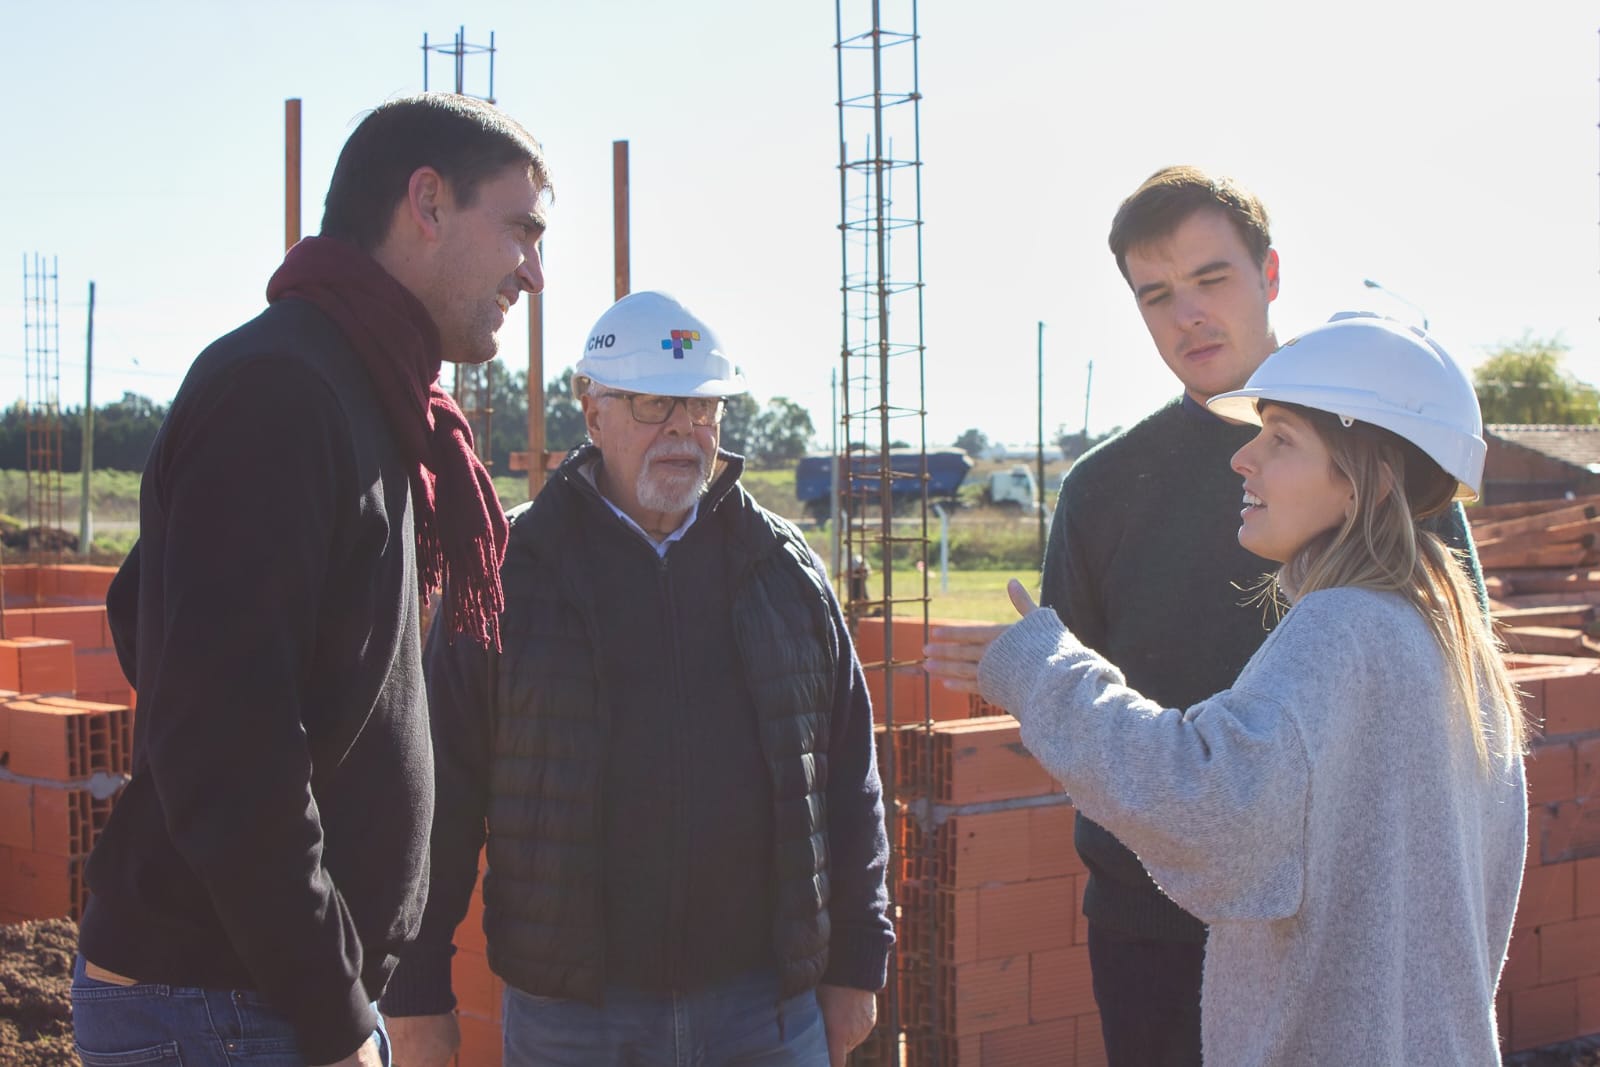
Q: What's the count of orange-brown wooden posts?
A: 3